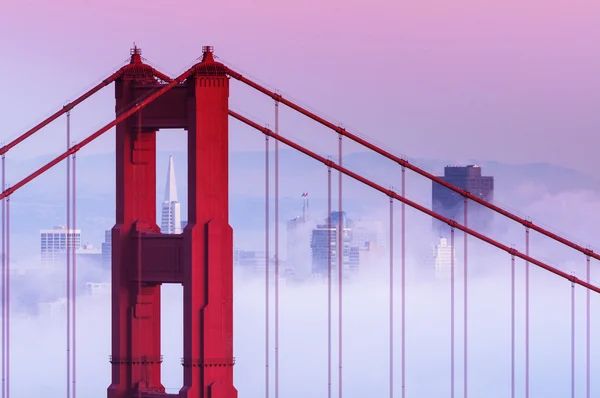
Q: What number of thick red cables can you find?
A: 4